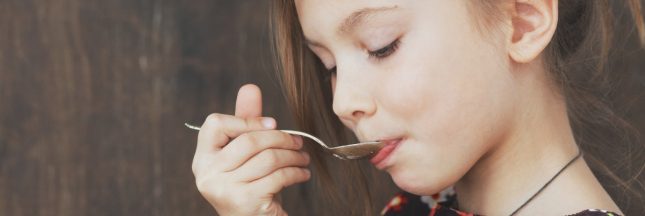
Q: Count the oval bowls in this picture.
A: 1